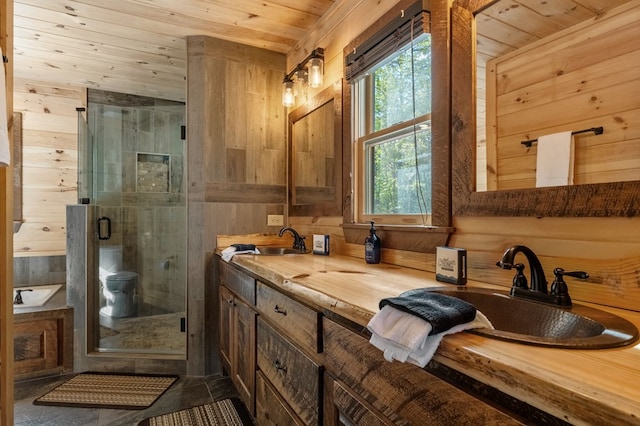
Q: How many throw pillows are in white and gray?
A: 0